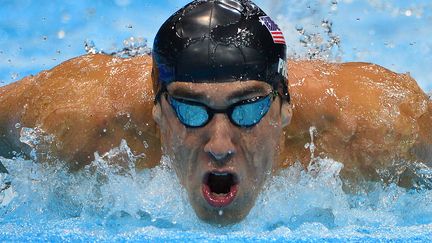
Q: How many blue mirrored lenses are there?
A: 2